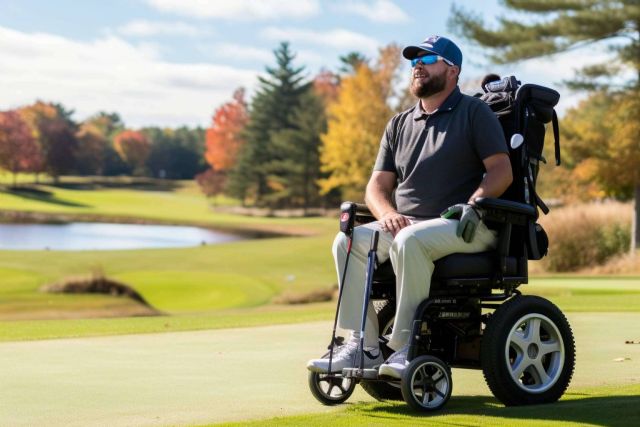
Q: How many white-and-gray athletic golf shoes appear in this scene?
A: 2